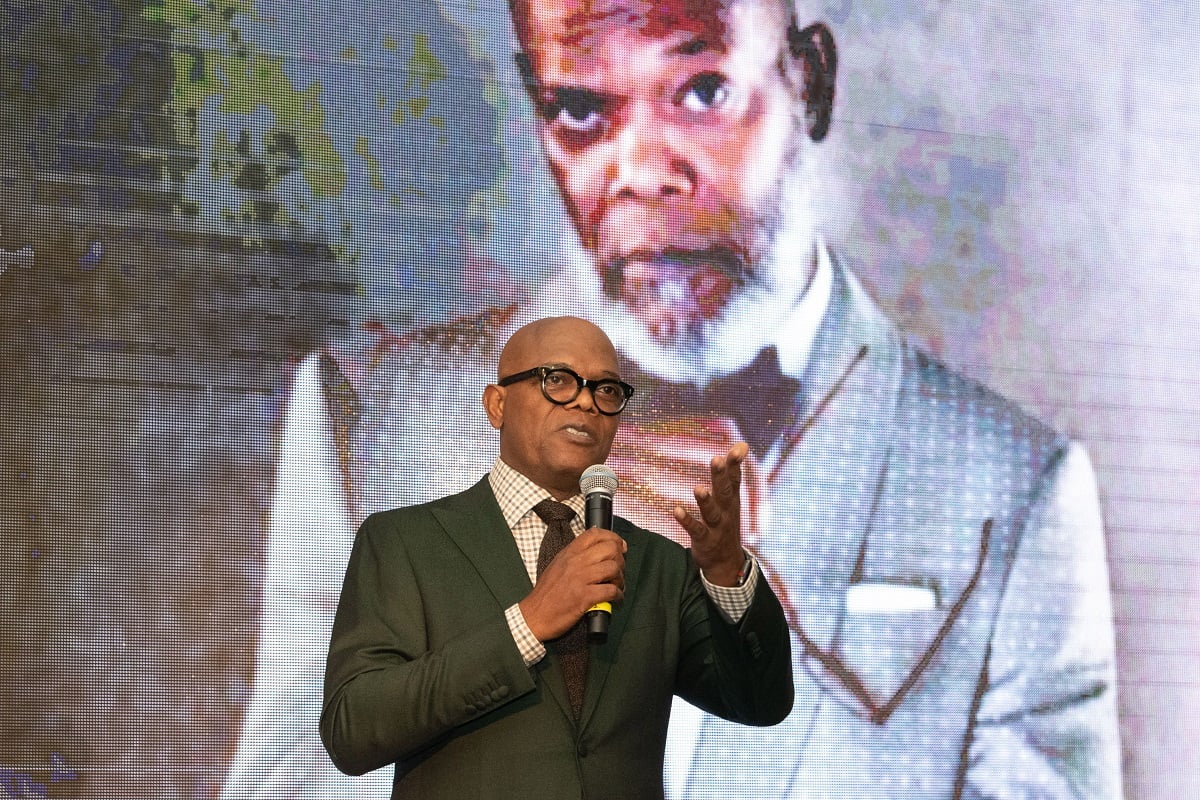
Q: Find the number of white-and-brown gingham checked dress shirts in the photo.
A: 1